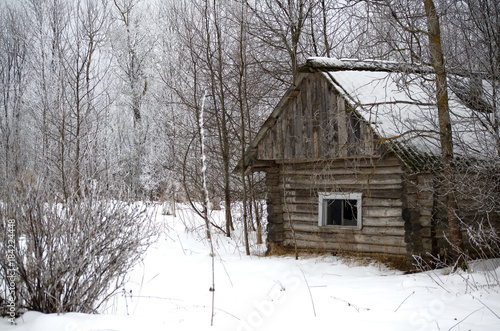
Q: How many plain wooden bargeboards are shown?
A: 2